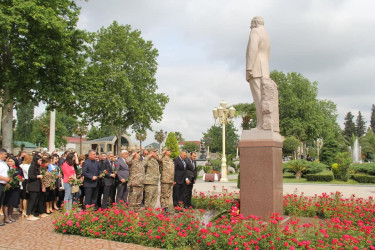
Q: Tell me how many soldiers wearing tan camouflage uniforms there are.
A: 3